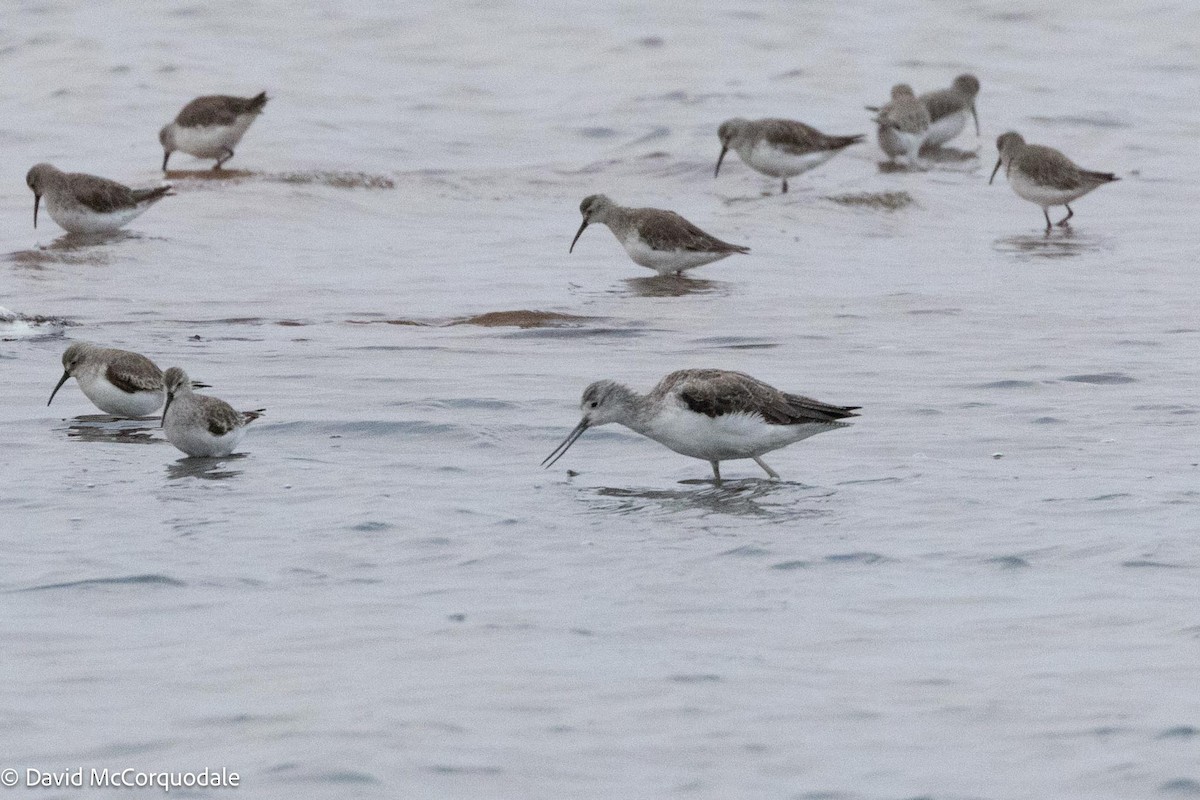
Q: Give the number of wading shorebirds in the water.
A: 10